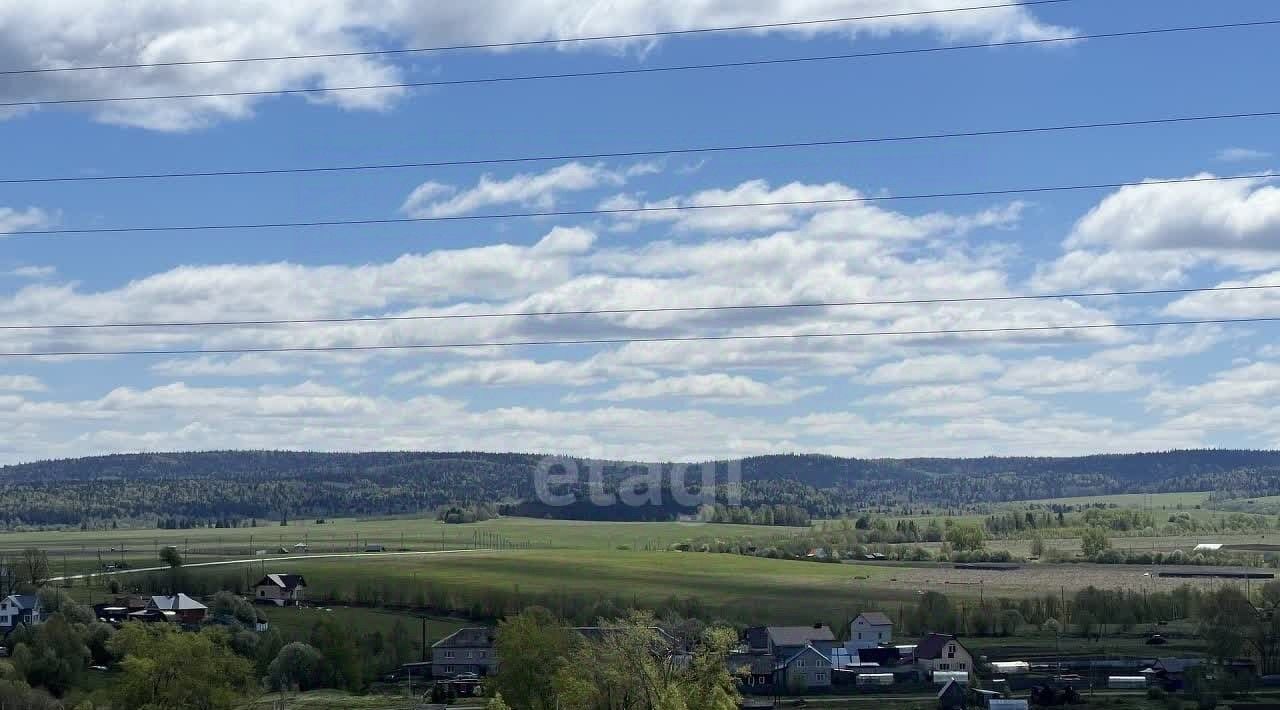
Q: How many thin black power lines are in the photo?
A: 6